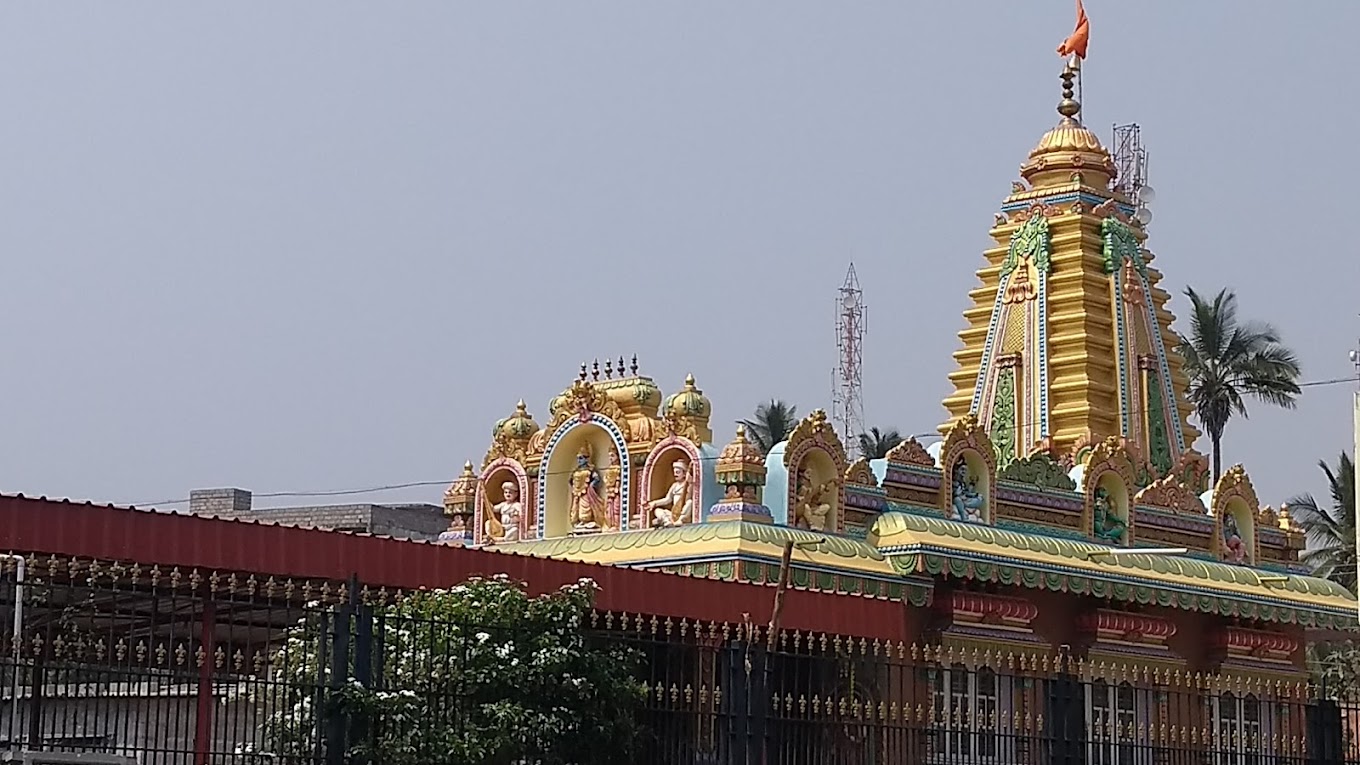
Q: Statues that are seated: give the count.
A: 6